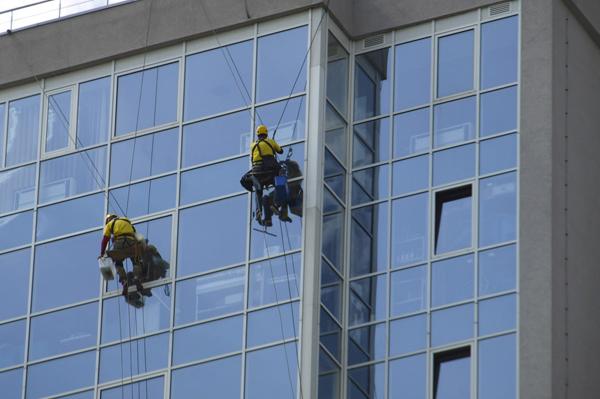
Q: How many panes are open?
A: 2